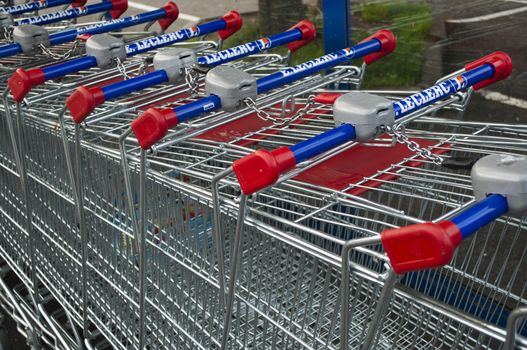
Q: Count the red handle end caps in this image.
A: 12